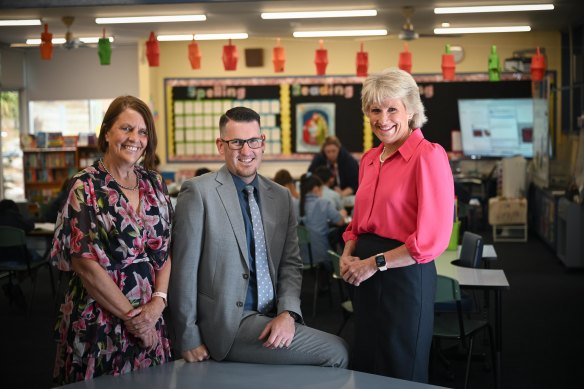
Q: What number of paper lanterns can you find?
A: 12